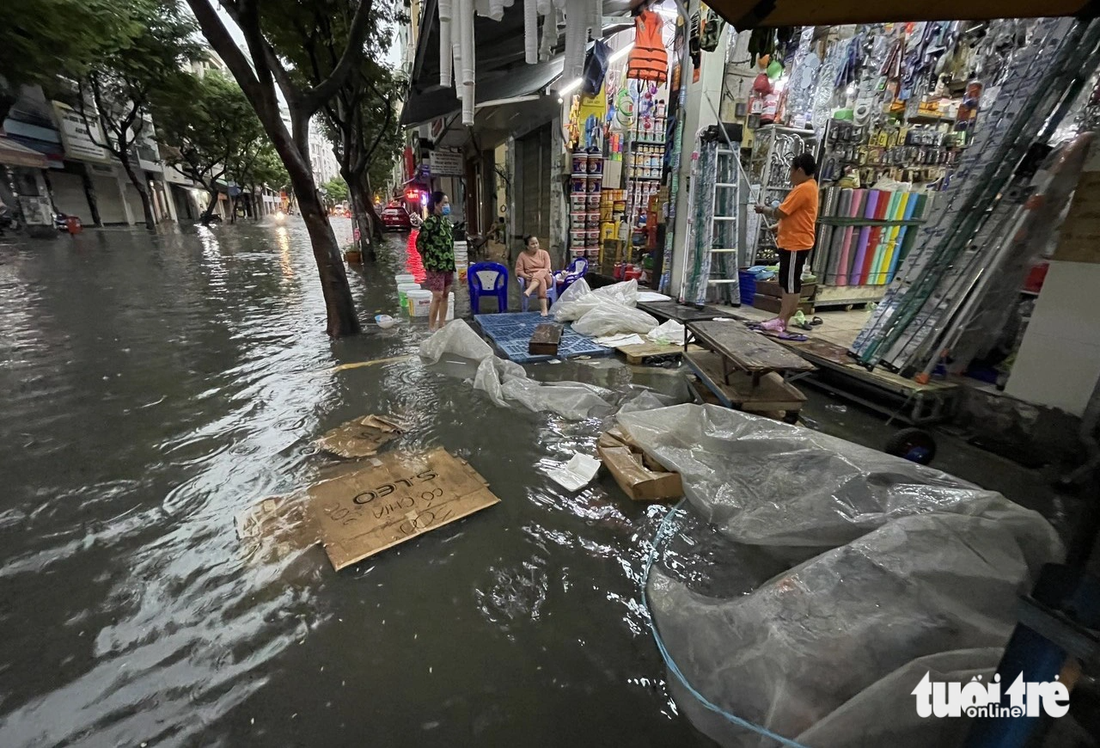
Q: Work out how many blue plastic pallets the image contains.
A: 1